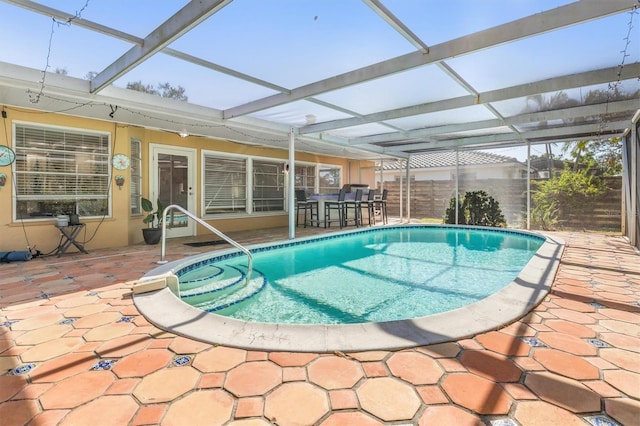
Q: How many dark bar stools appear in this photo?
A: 5